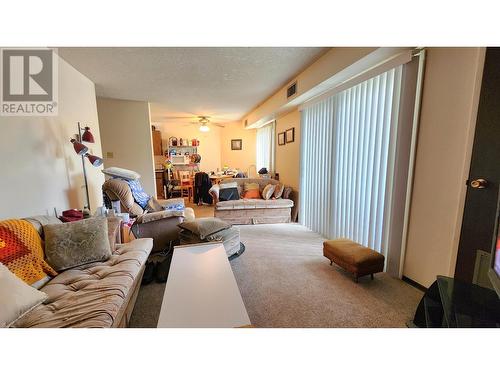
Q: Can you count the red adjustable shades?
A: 3